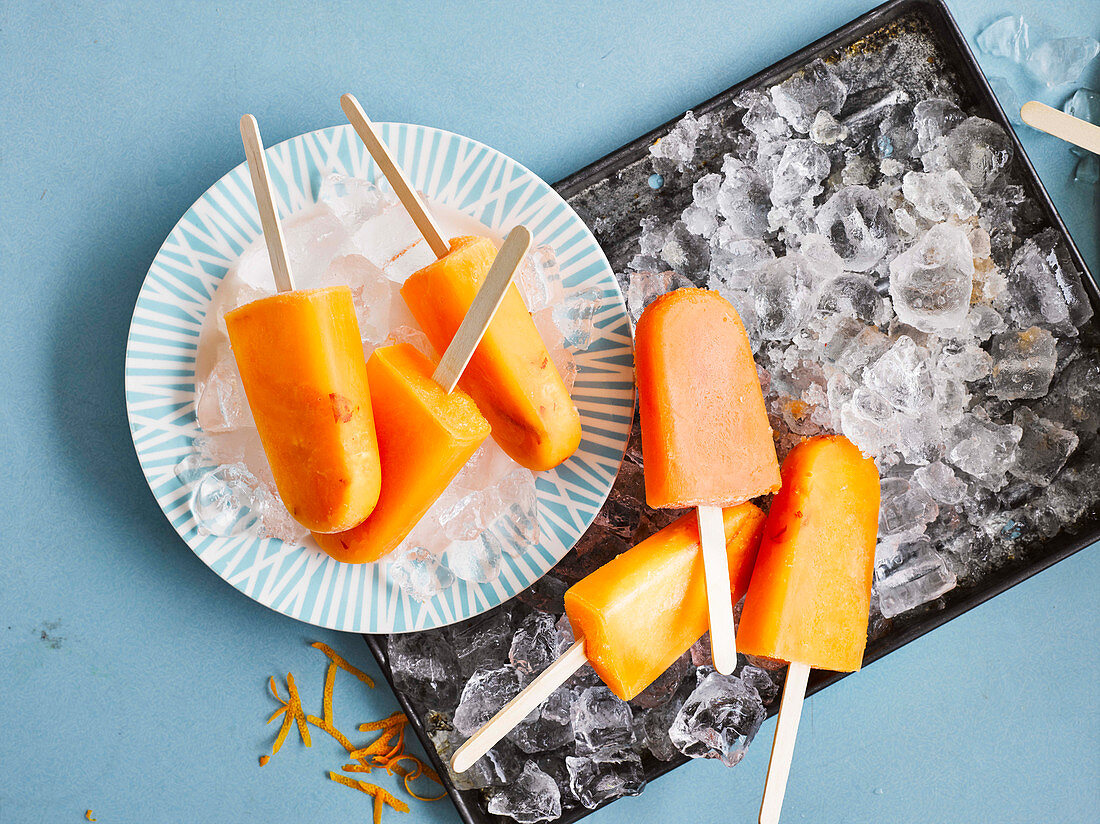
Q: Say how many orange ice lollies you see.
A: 6